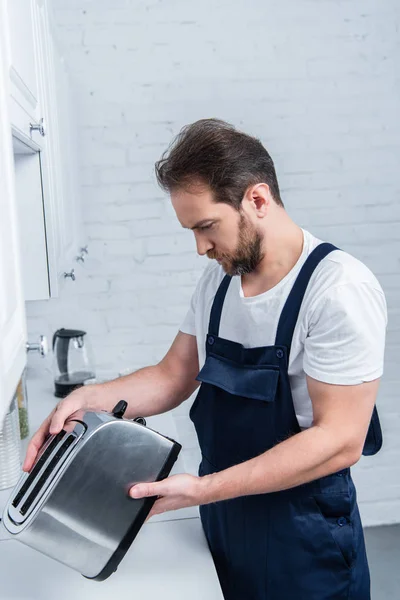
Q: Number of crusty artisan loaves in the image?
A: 0